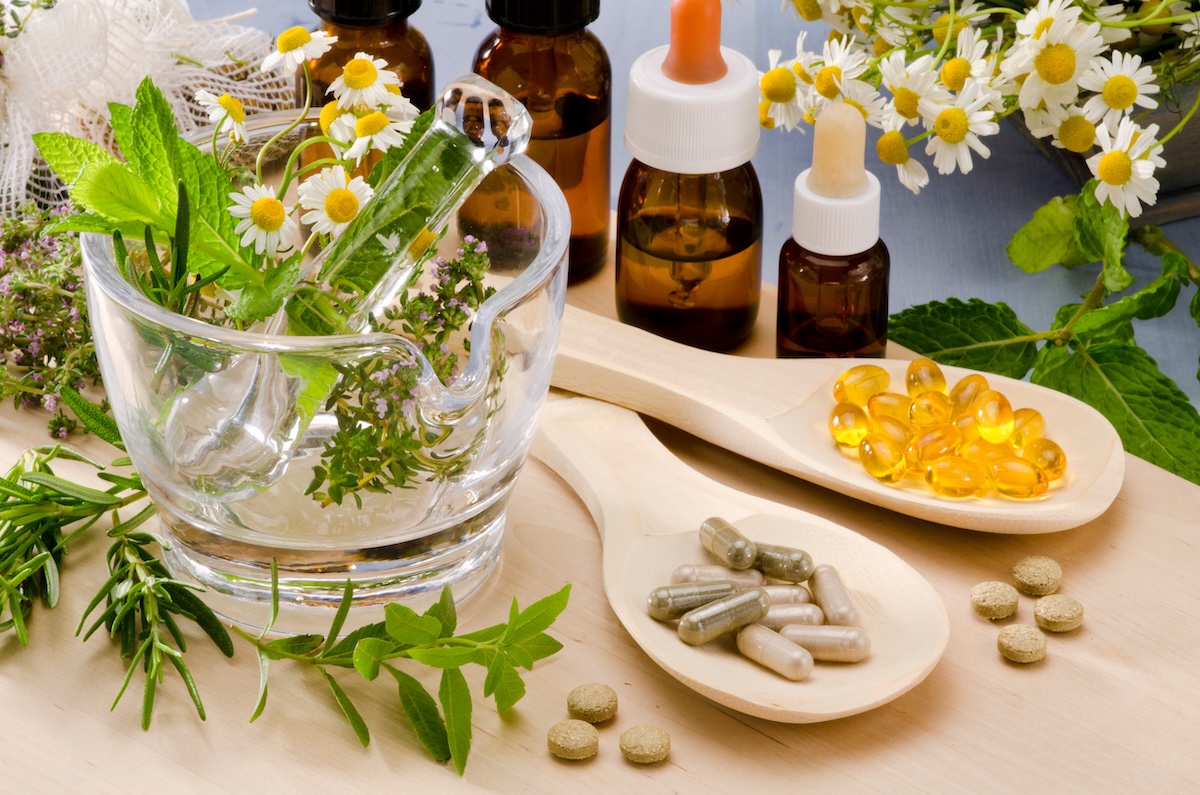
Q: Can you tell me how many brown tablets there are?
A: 7